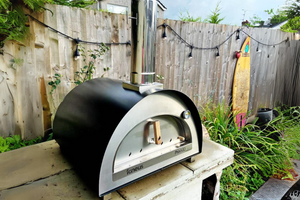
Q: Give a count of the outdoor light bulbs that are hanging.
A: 6